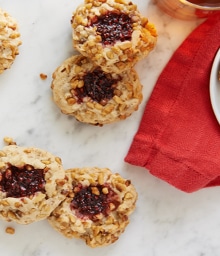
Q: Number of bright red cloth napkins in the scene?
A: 1